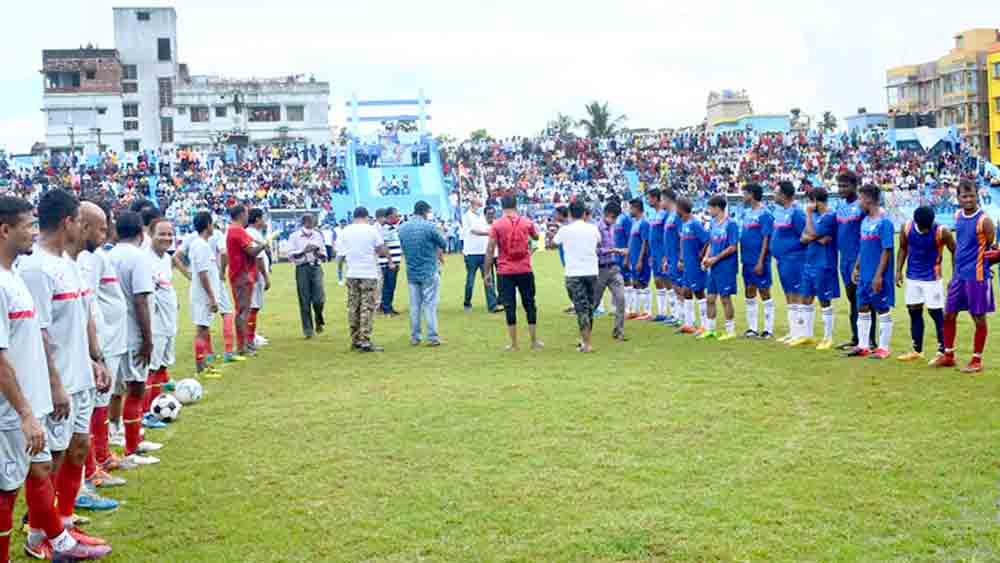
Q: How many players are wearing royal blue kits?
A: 11